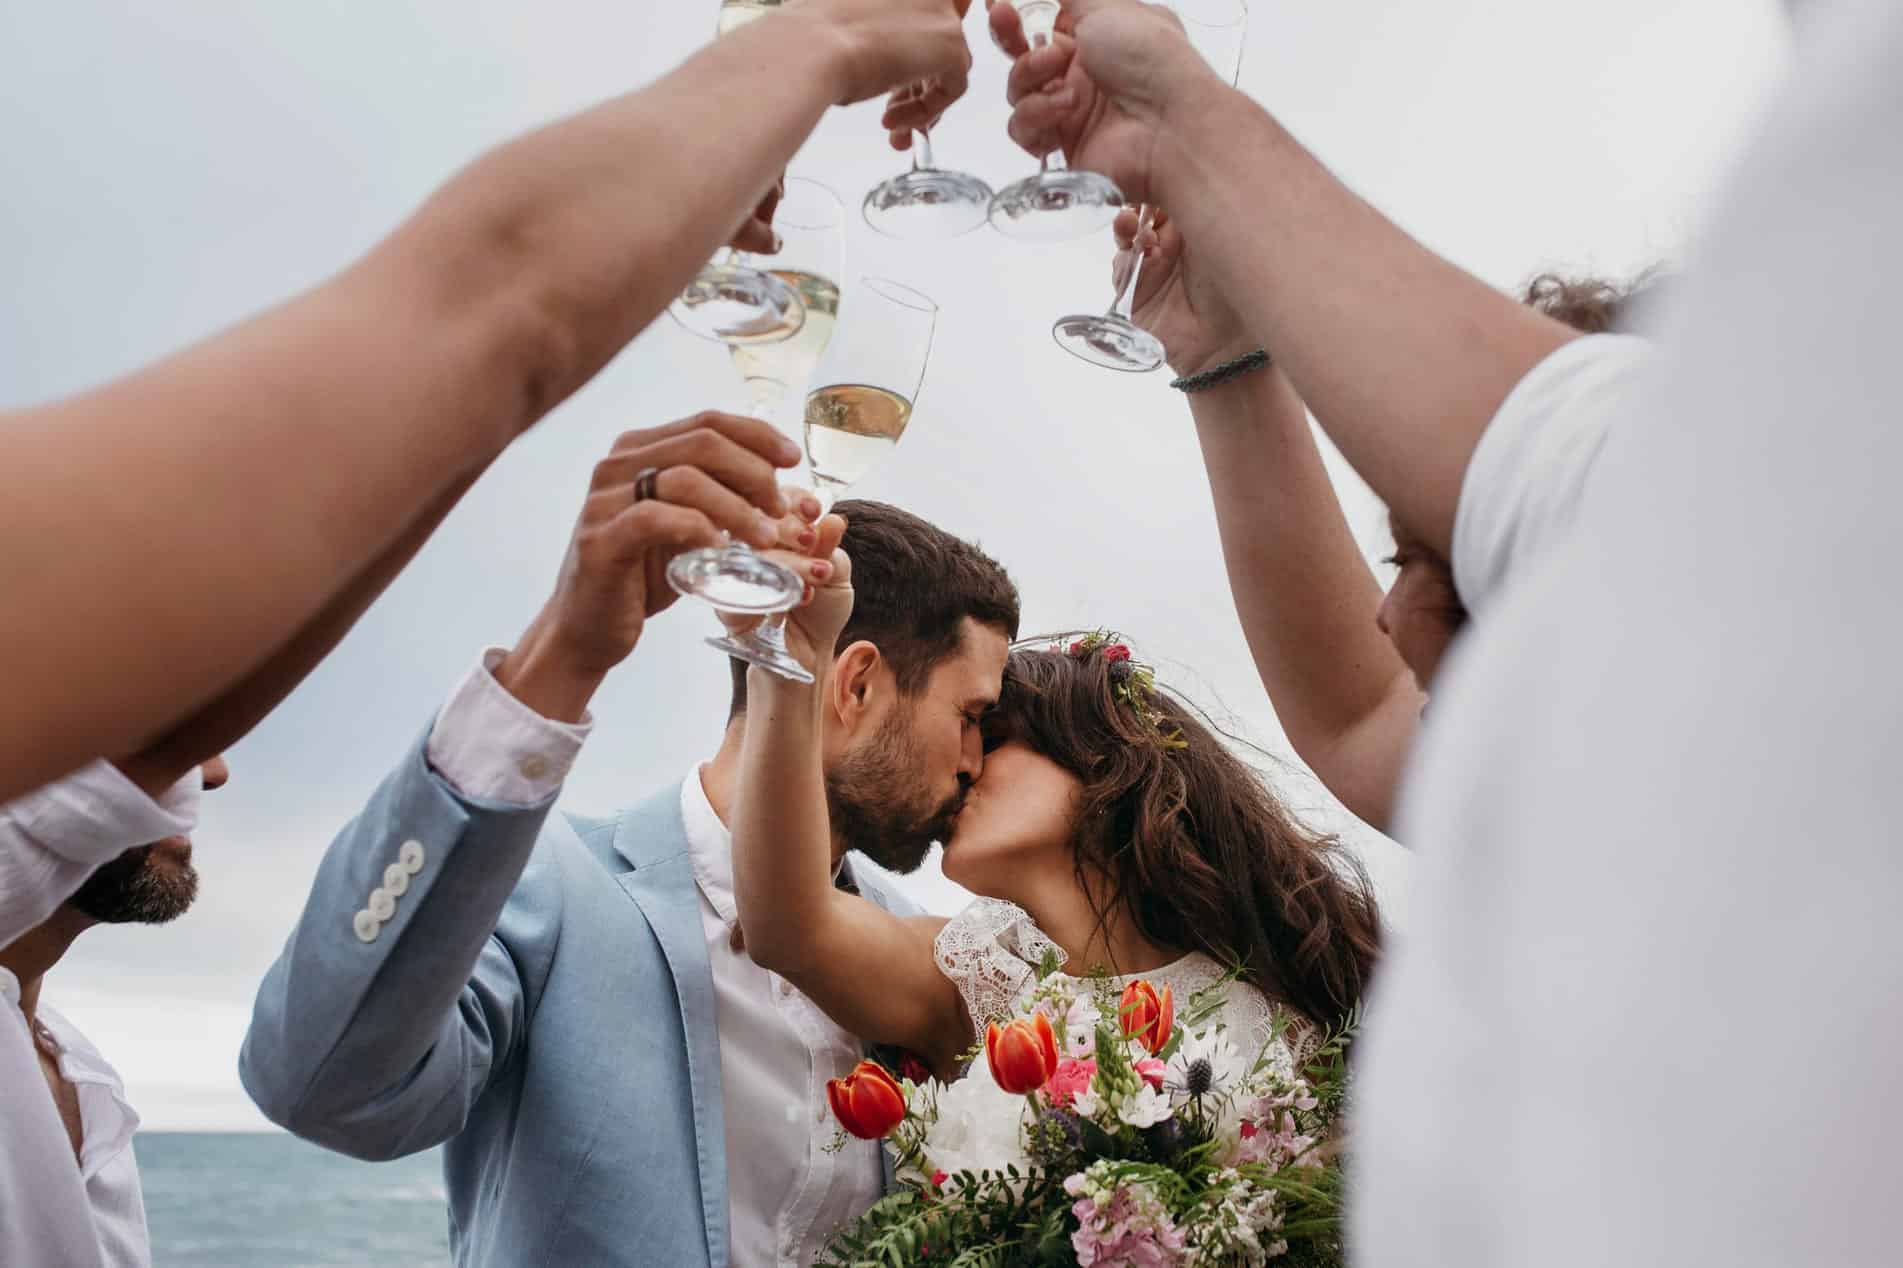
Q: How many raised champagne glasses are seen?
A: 6